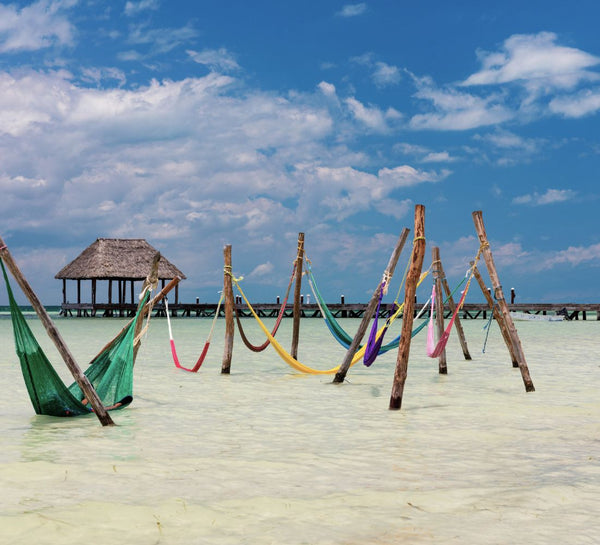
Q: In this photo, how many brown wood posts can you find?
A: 11